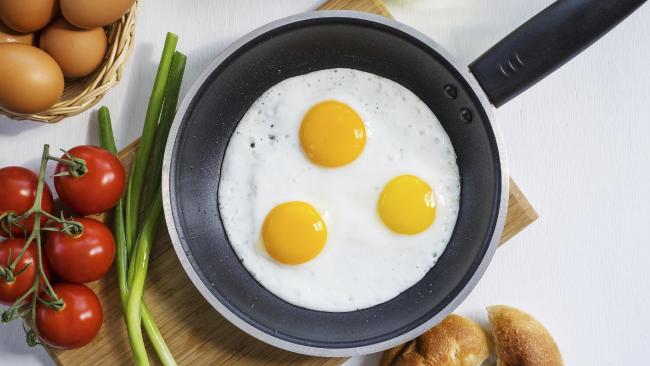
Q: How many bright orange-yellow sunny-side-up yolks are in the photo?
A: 3